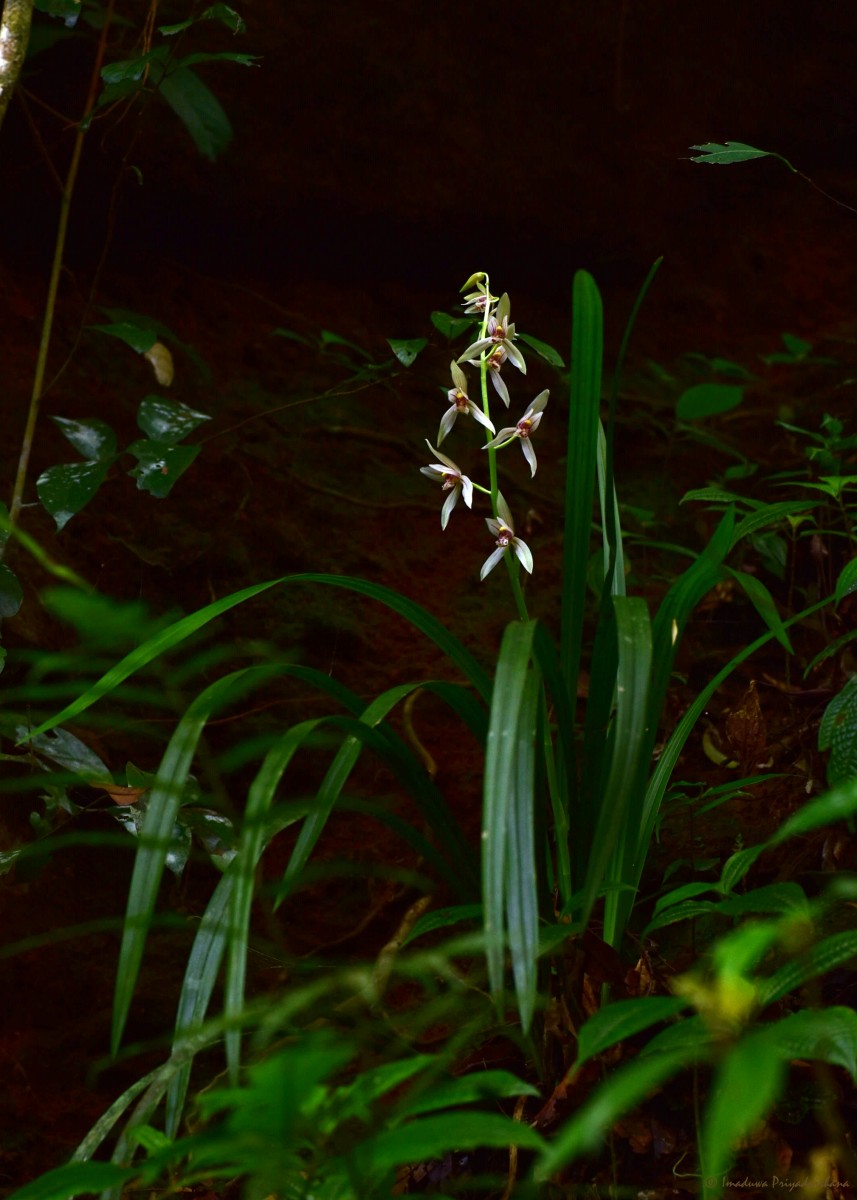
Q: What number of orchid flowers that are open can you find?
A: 7